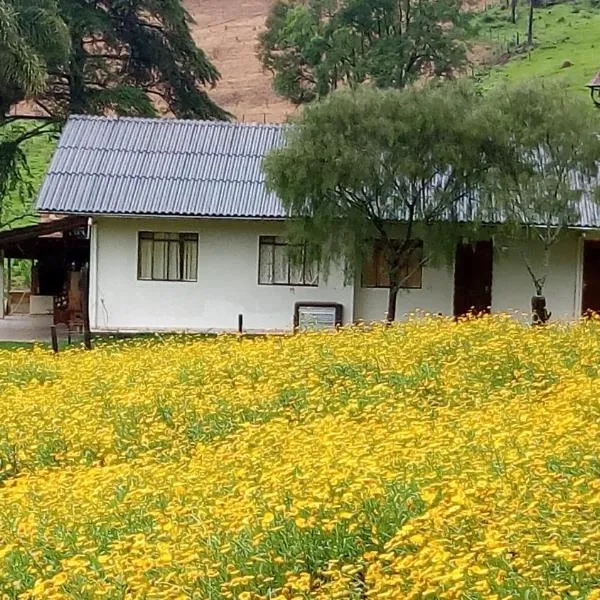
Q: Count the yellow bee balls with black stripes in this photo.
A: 0